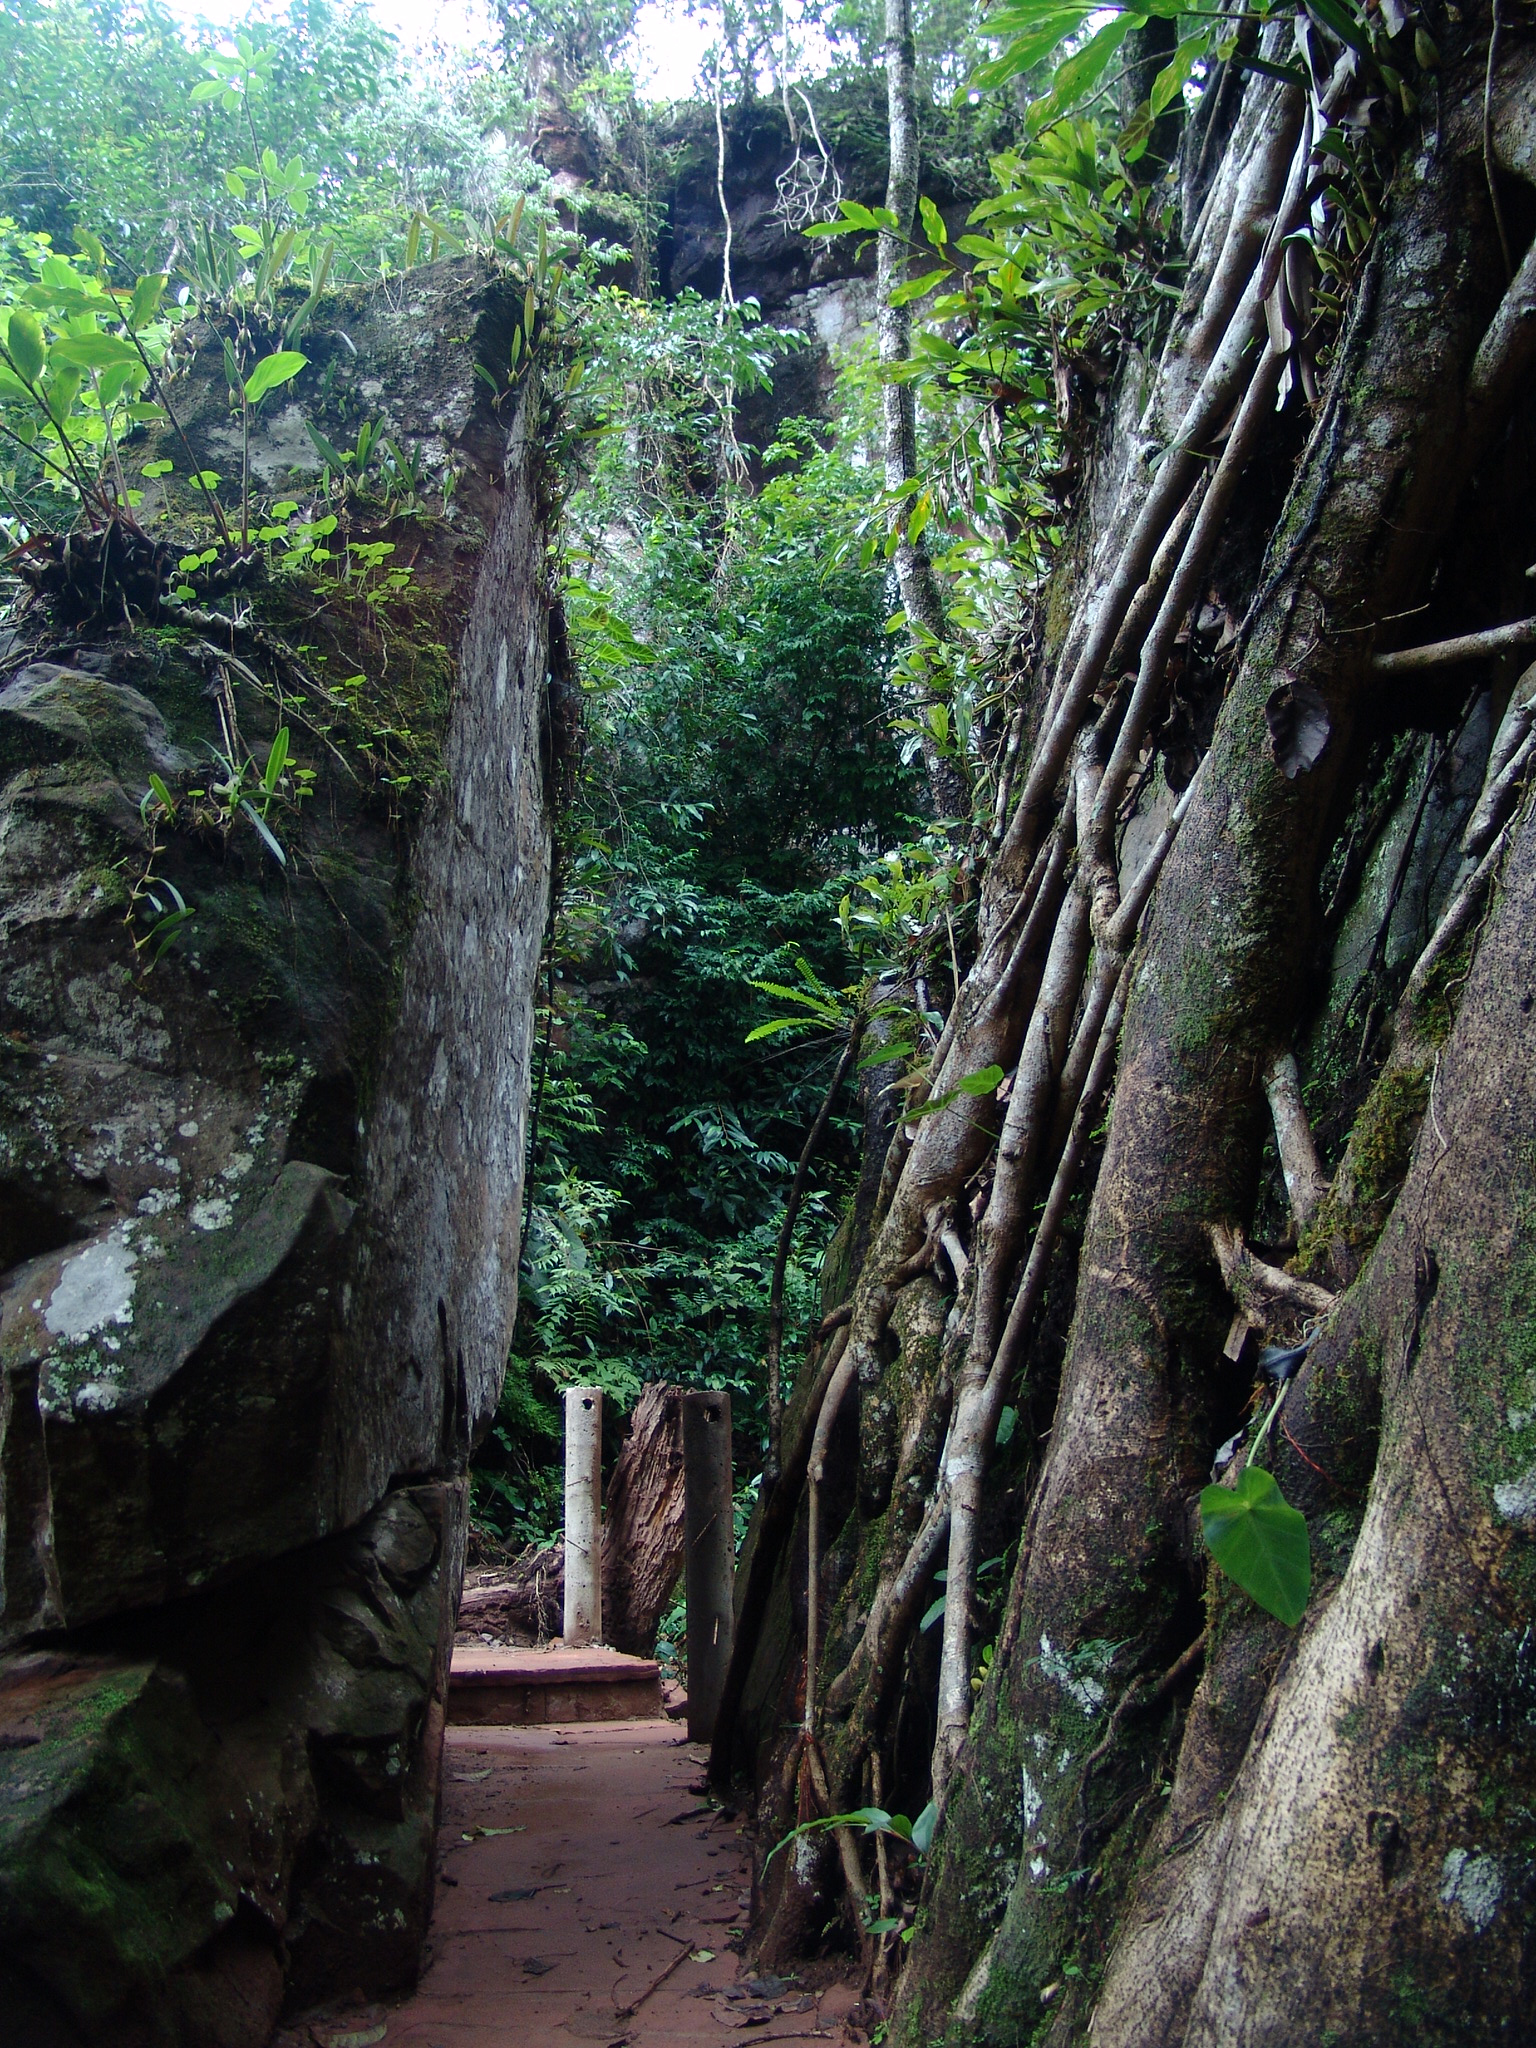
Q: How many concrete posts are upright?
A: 2